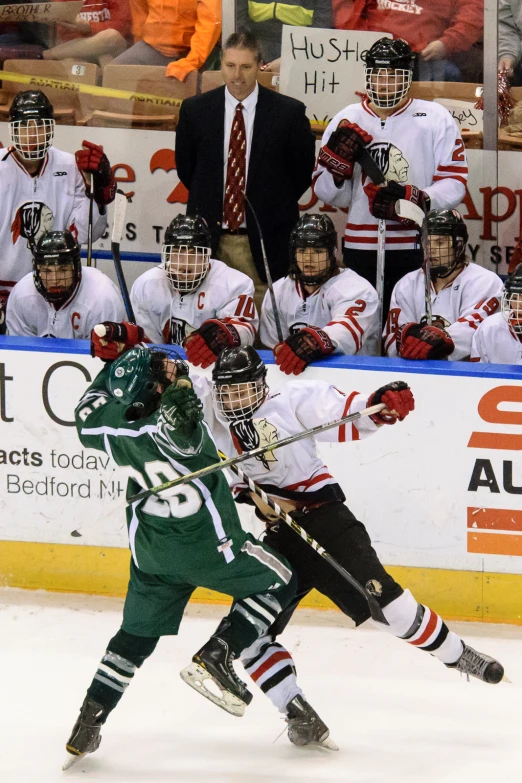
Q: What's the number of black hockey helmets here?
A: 8